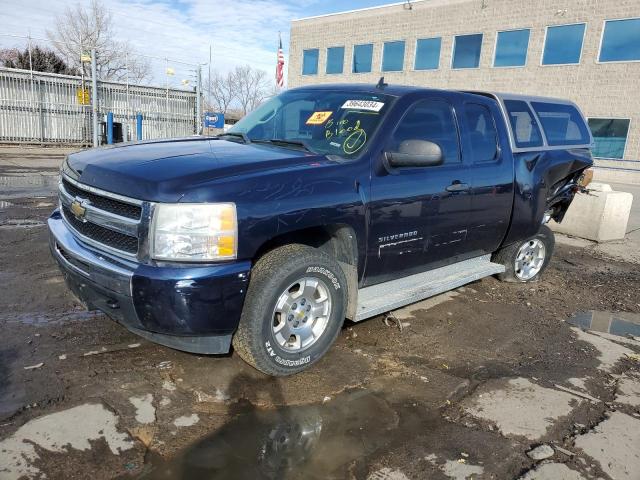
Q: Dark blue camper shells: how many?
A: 0